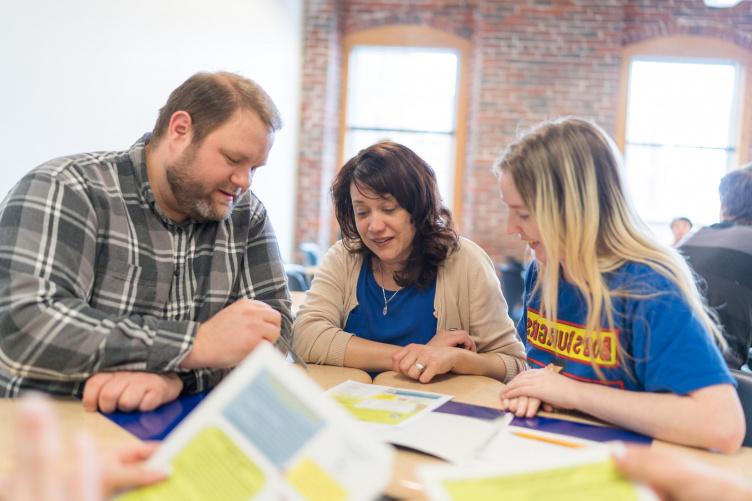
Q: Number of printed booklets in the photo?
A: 3